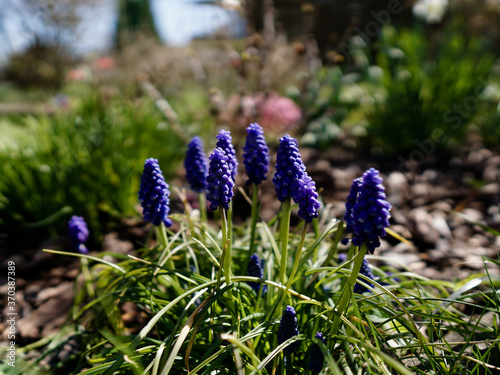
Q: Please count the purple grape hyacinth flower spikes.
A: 14